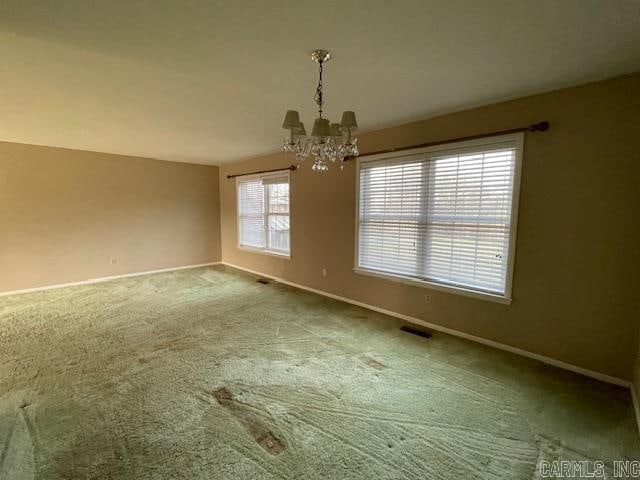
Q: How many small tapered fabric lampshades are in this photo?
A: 5